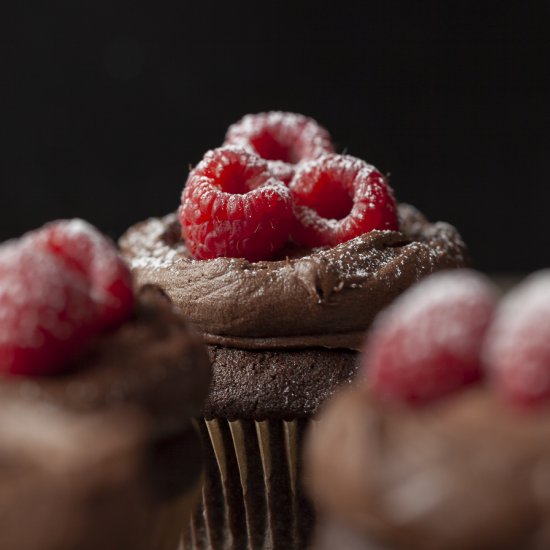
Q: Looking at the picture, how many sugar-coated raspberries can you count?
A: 7